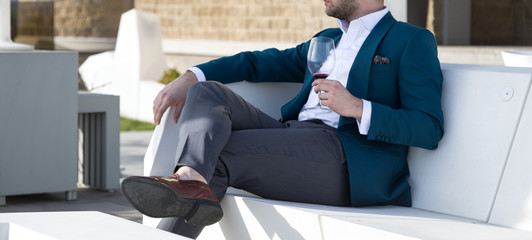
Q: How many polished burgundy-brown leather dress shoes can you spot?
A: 1